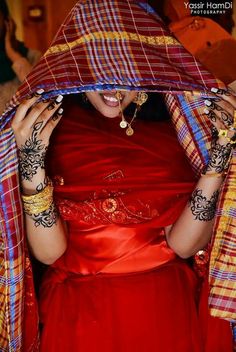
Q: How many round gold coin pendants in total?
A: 2